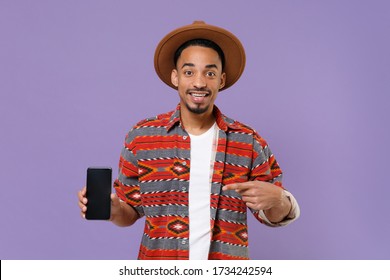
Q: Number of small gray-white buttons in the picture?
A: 5